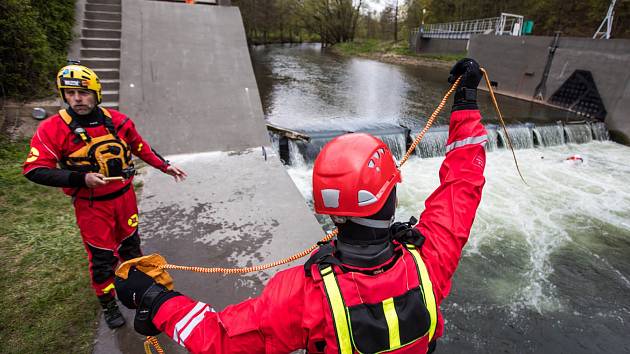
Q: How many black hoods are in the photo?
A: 1